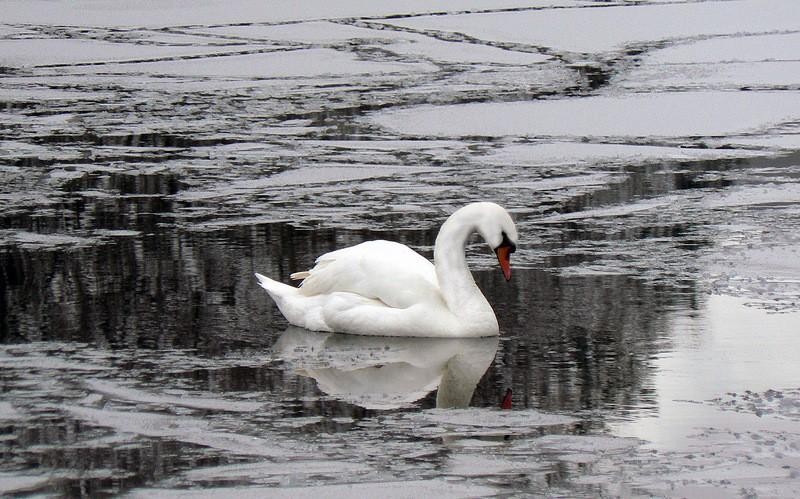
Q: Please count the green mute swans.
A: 0